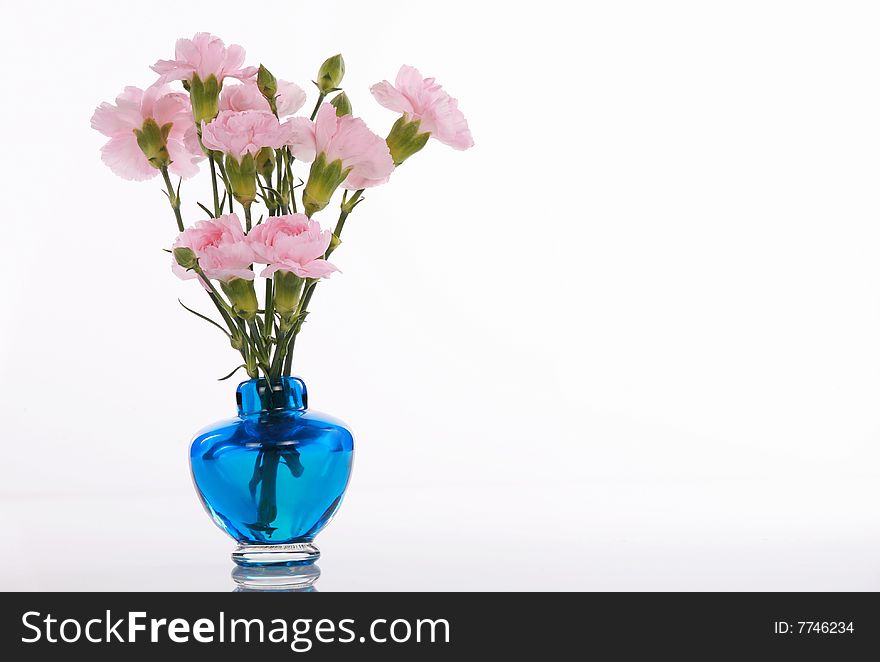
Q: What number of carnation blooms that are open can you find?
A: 8